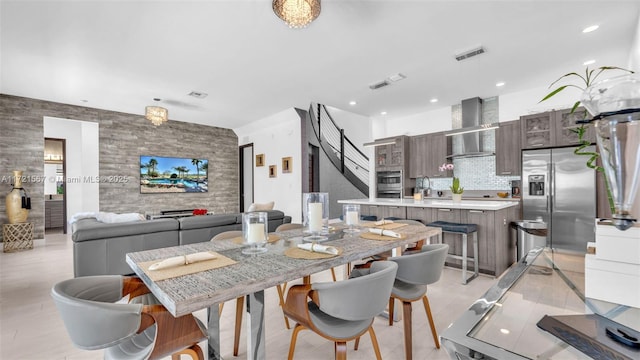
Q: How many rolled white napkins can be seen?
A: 4